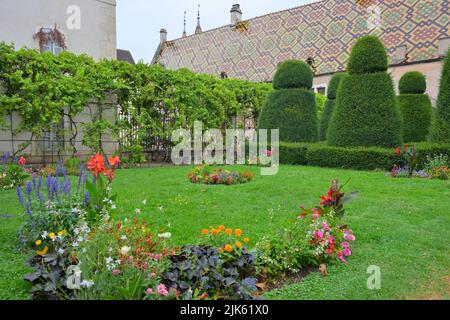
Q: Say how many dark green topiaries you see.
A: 5